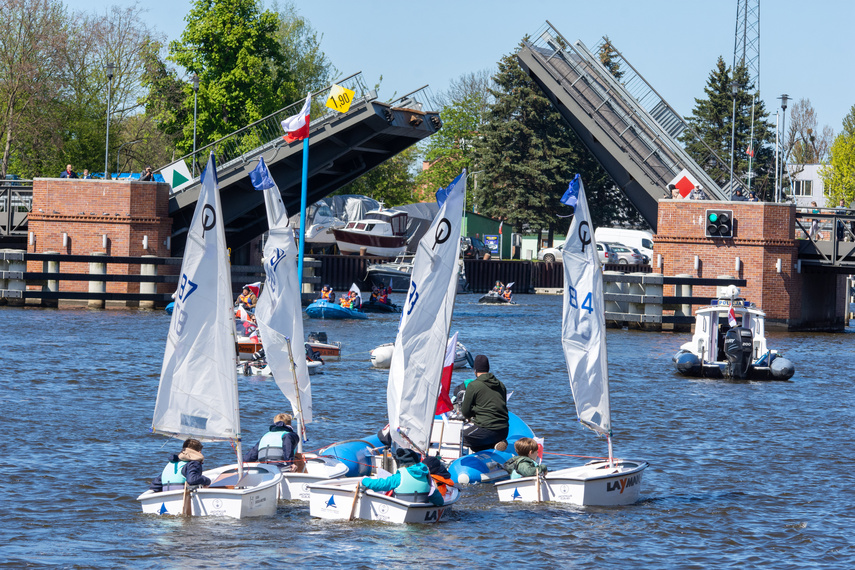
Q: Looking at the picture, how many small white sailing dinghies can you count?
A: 4